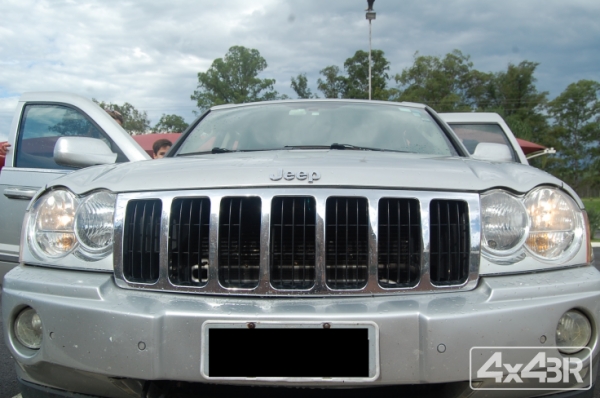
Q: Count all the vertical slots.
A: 7